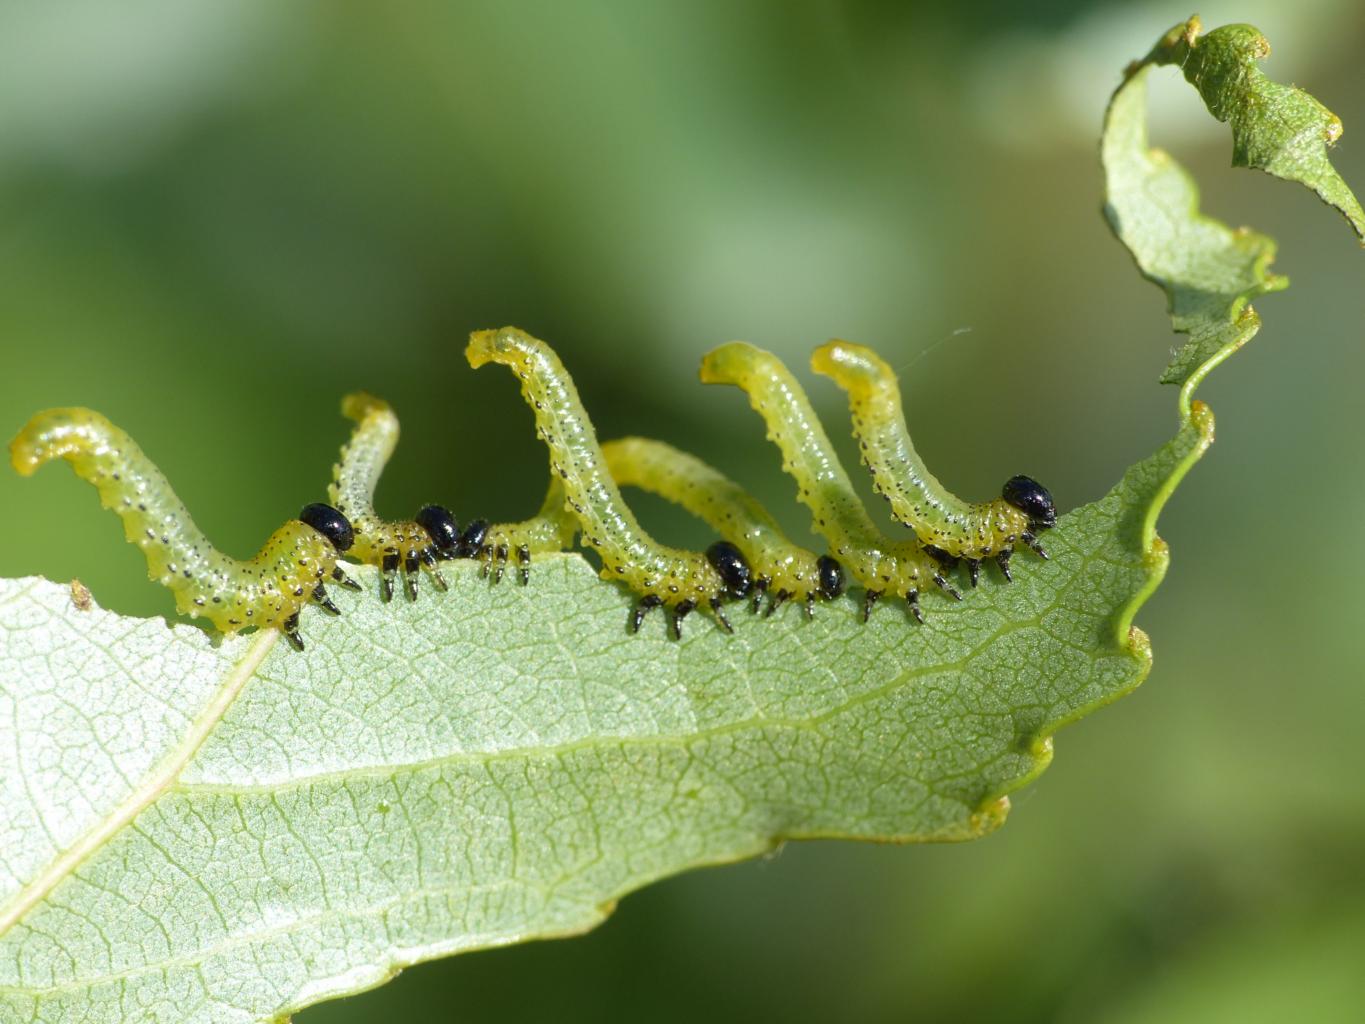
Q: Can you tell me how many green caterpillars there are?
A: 7